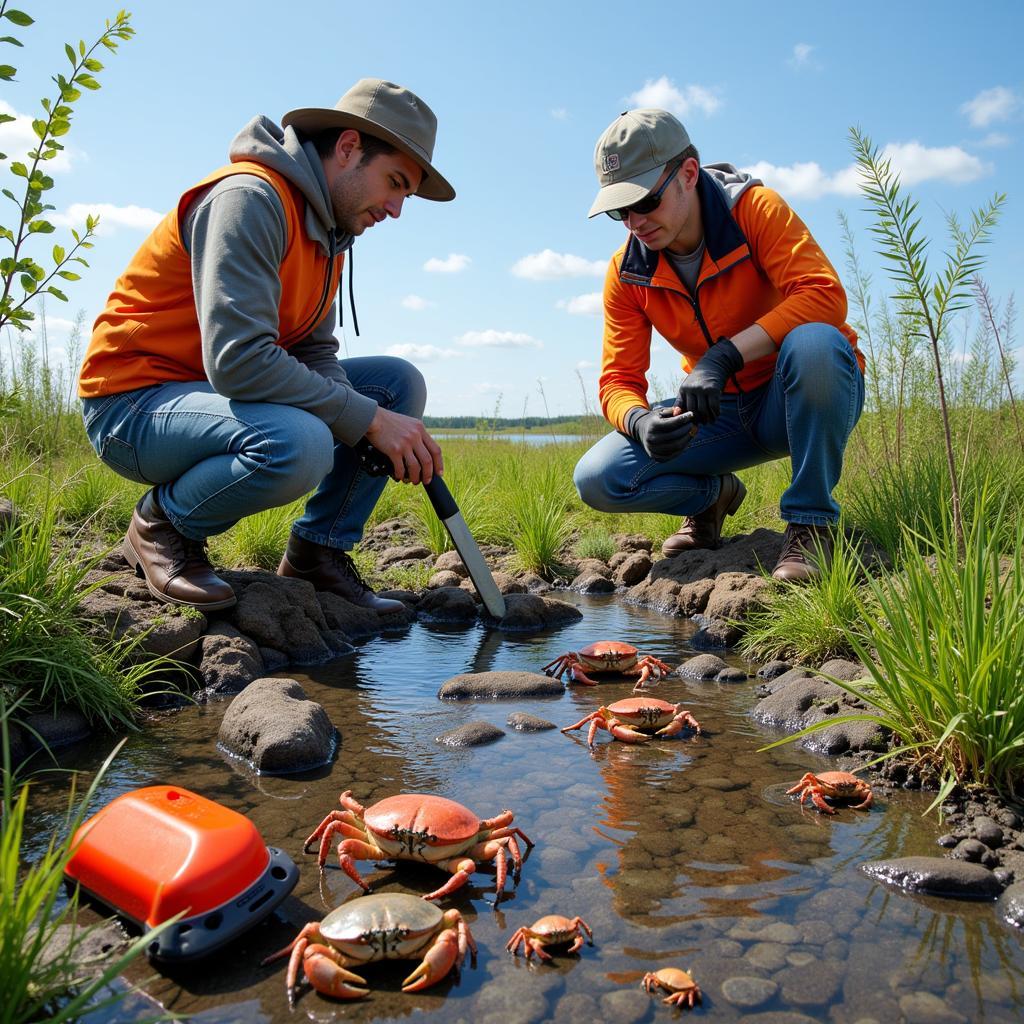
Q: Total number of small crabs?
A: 3